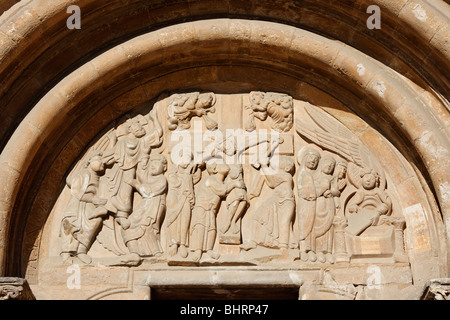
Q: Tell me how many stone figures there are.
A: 13